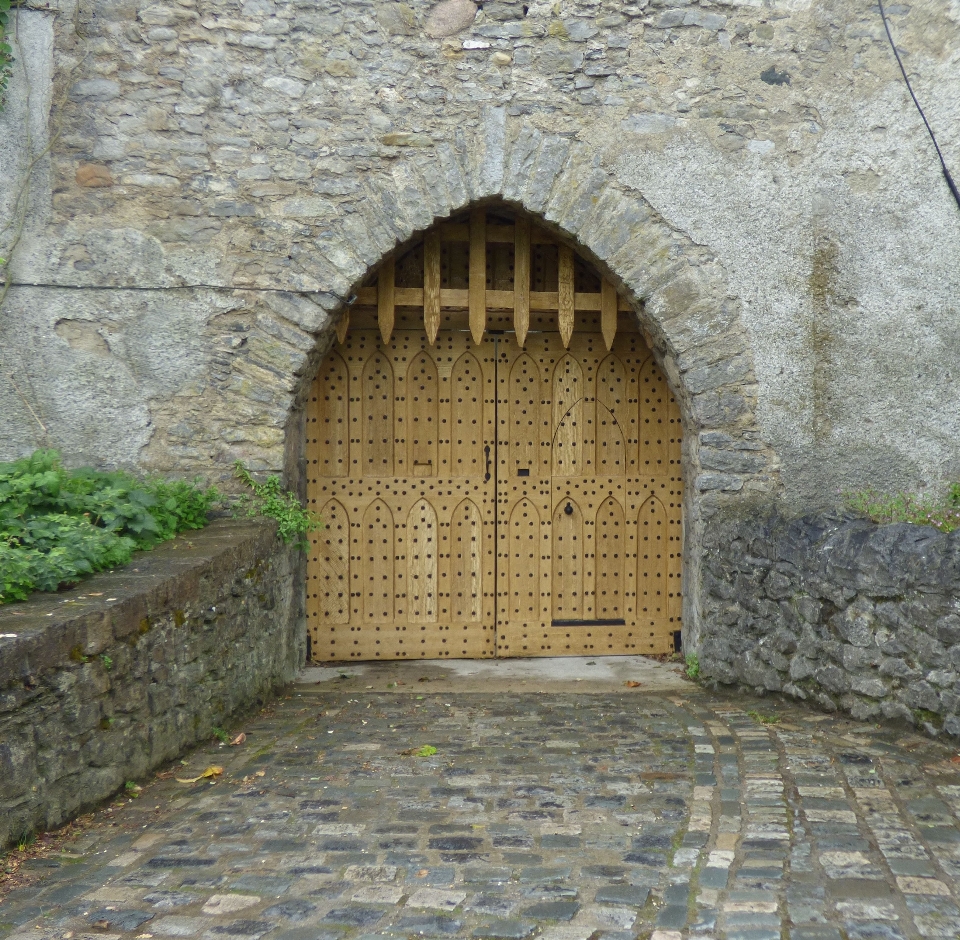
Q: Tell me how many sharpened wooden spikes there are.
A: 7